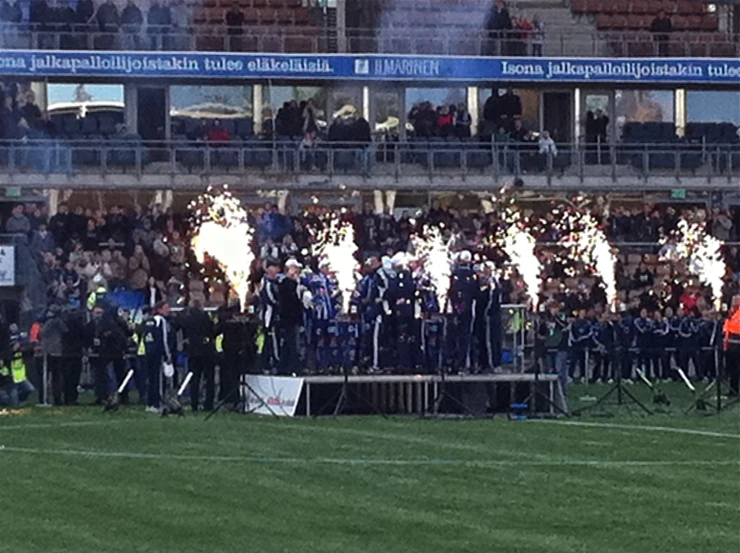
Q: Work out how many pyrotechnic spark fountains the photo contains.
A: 6